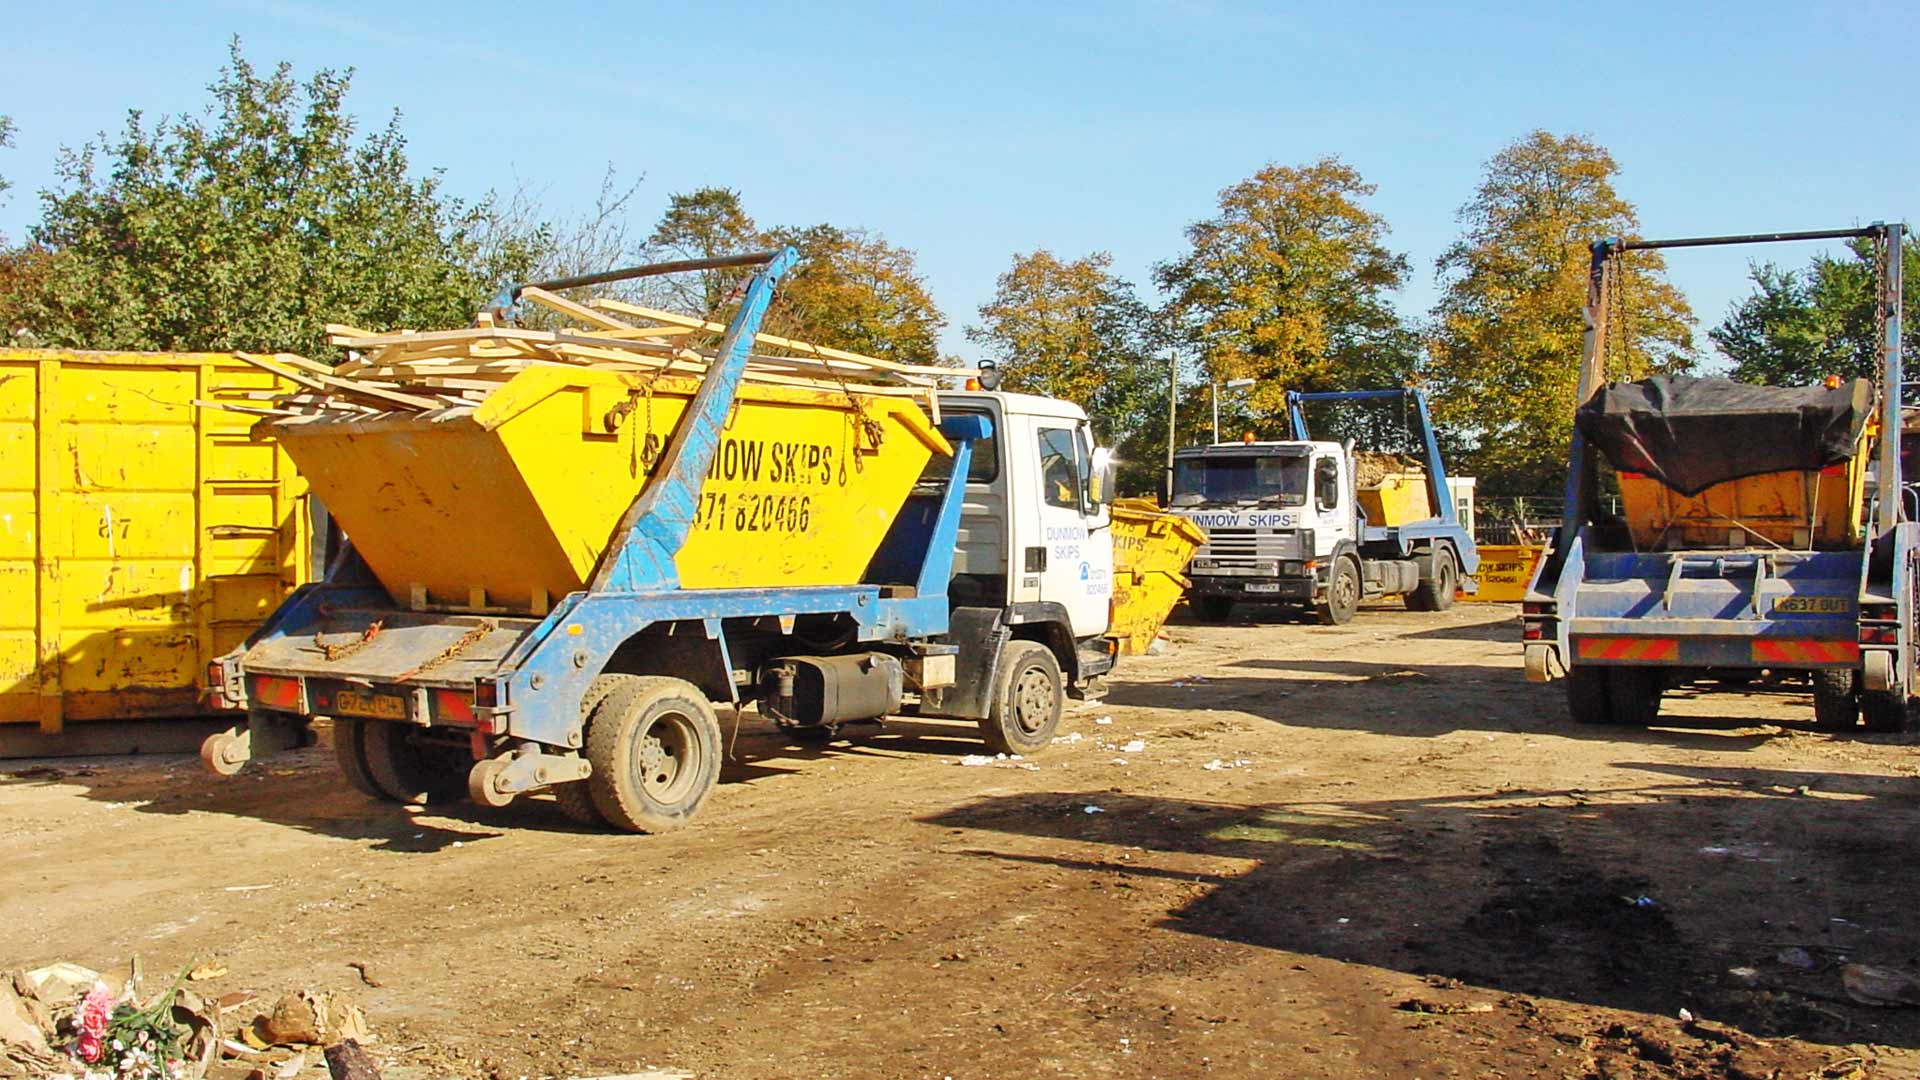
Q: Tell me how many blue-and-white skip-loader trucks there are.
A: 3